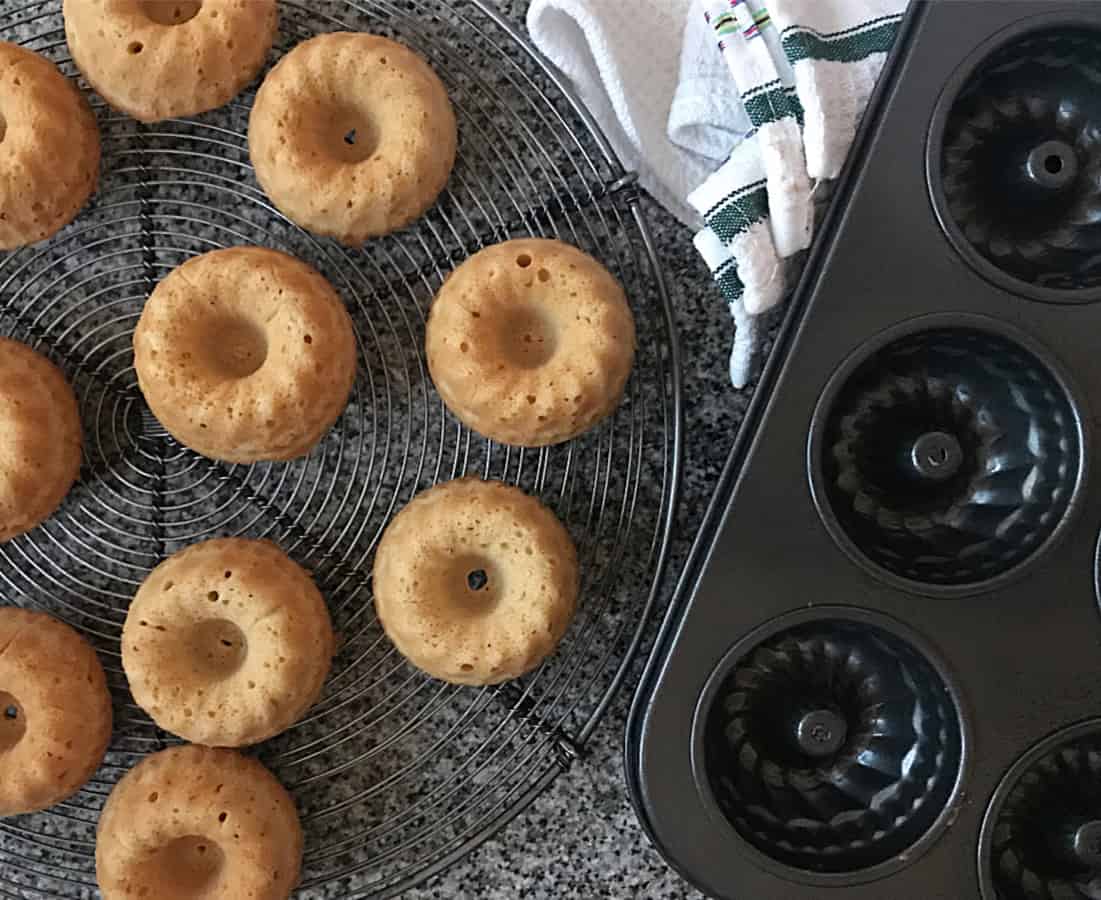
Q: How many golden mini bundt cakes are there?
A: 10